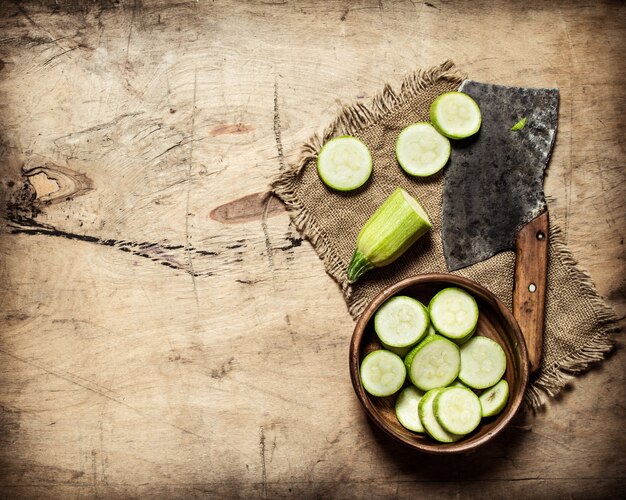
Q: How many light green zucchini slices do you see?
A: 12